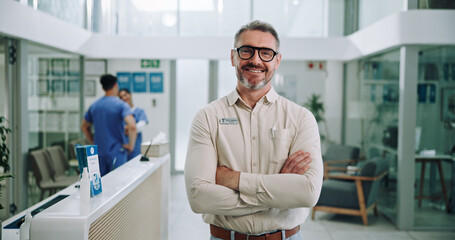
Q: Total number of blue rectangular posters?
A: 3